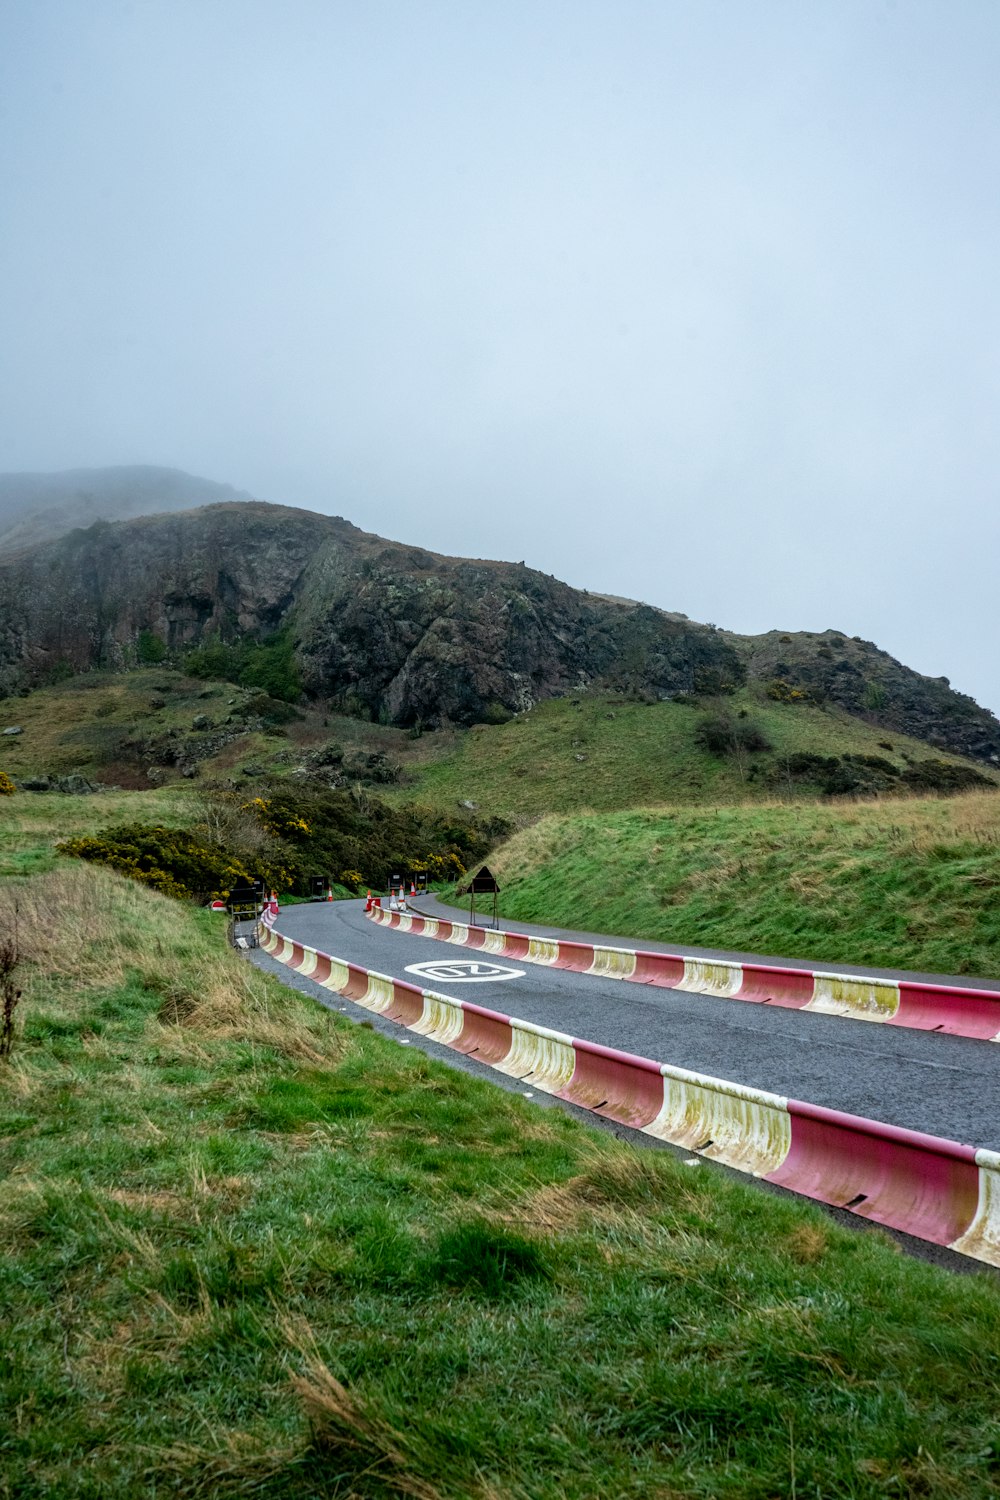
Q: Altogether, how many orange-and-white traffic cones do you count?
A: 8